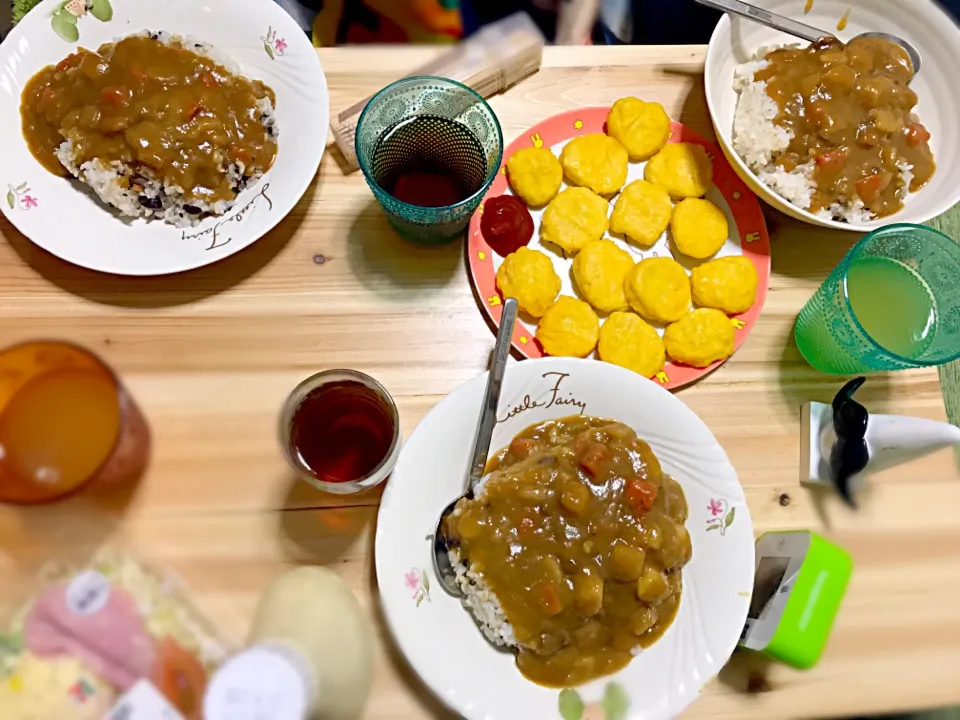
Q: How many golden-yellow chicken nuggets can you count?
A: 14